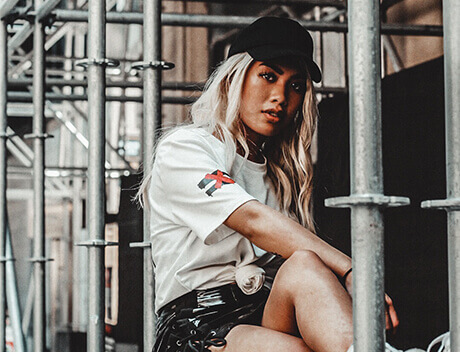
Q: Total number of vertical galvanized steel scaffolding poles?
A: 6